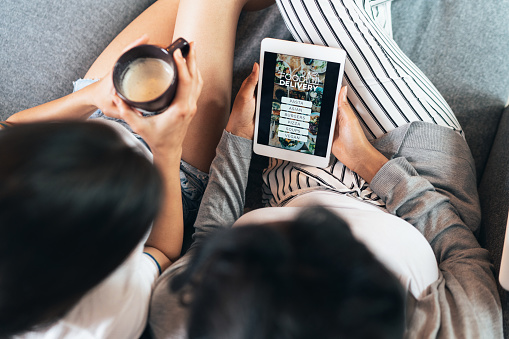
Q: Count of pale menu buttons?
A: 6